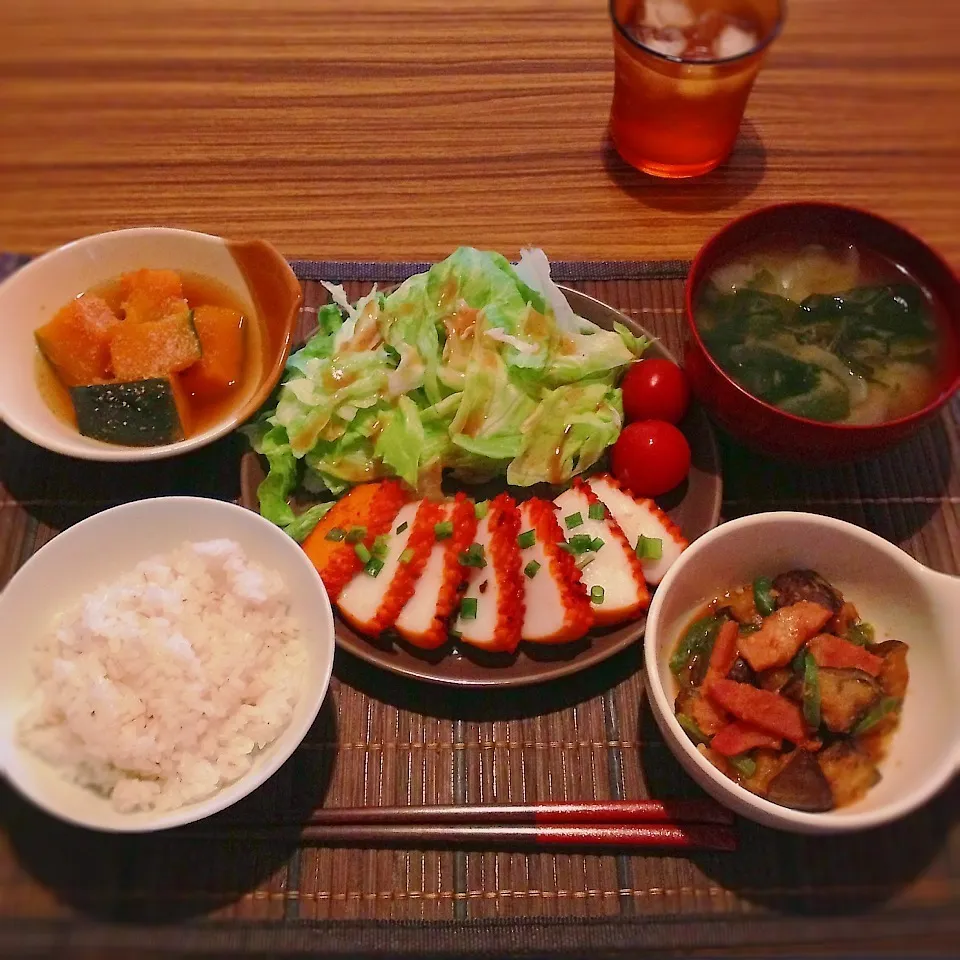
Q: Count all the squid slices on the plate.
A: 7